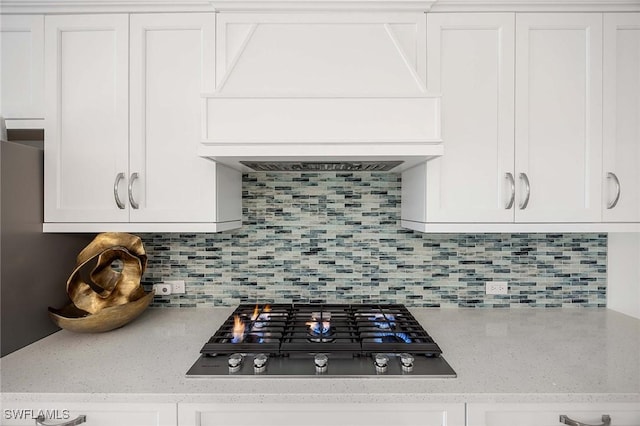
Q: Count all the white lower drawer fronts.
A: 3